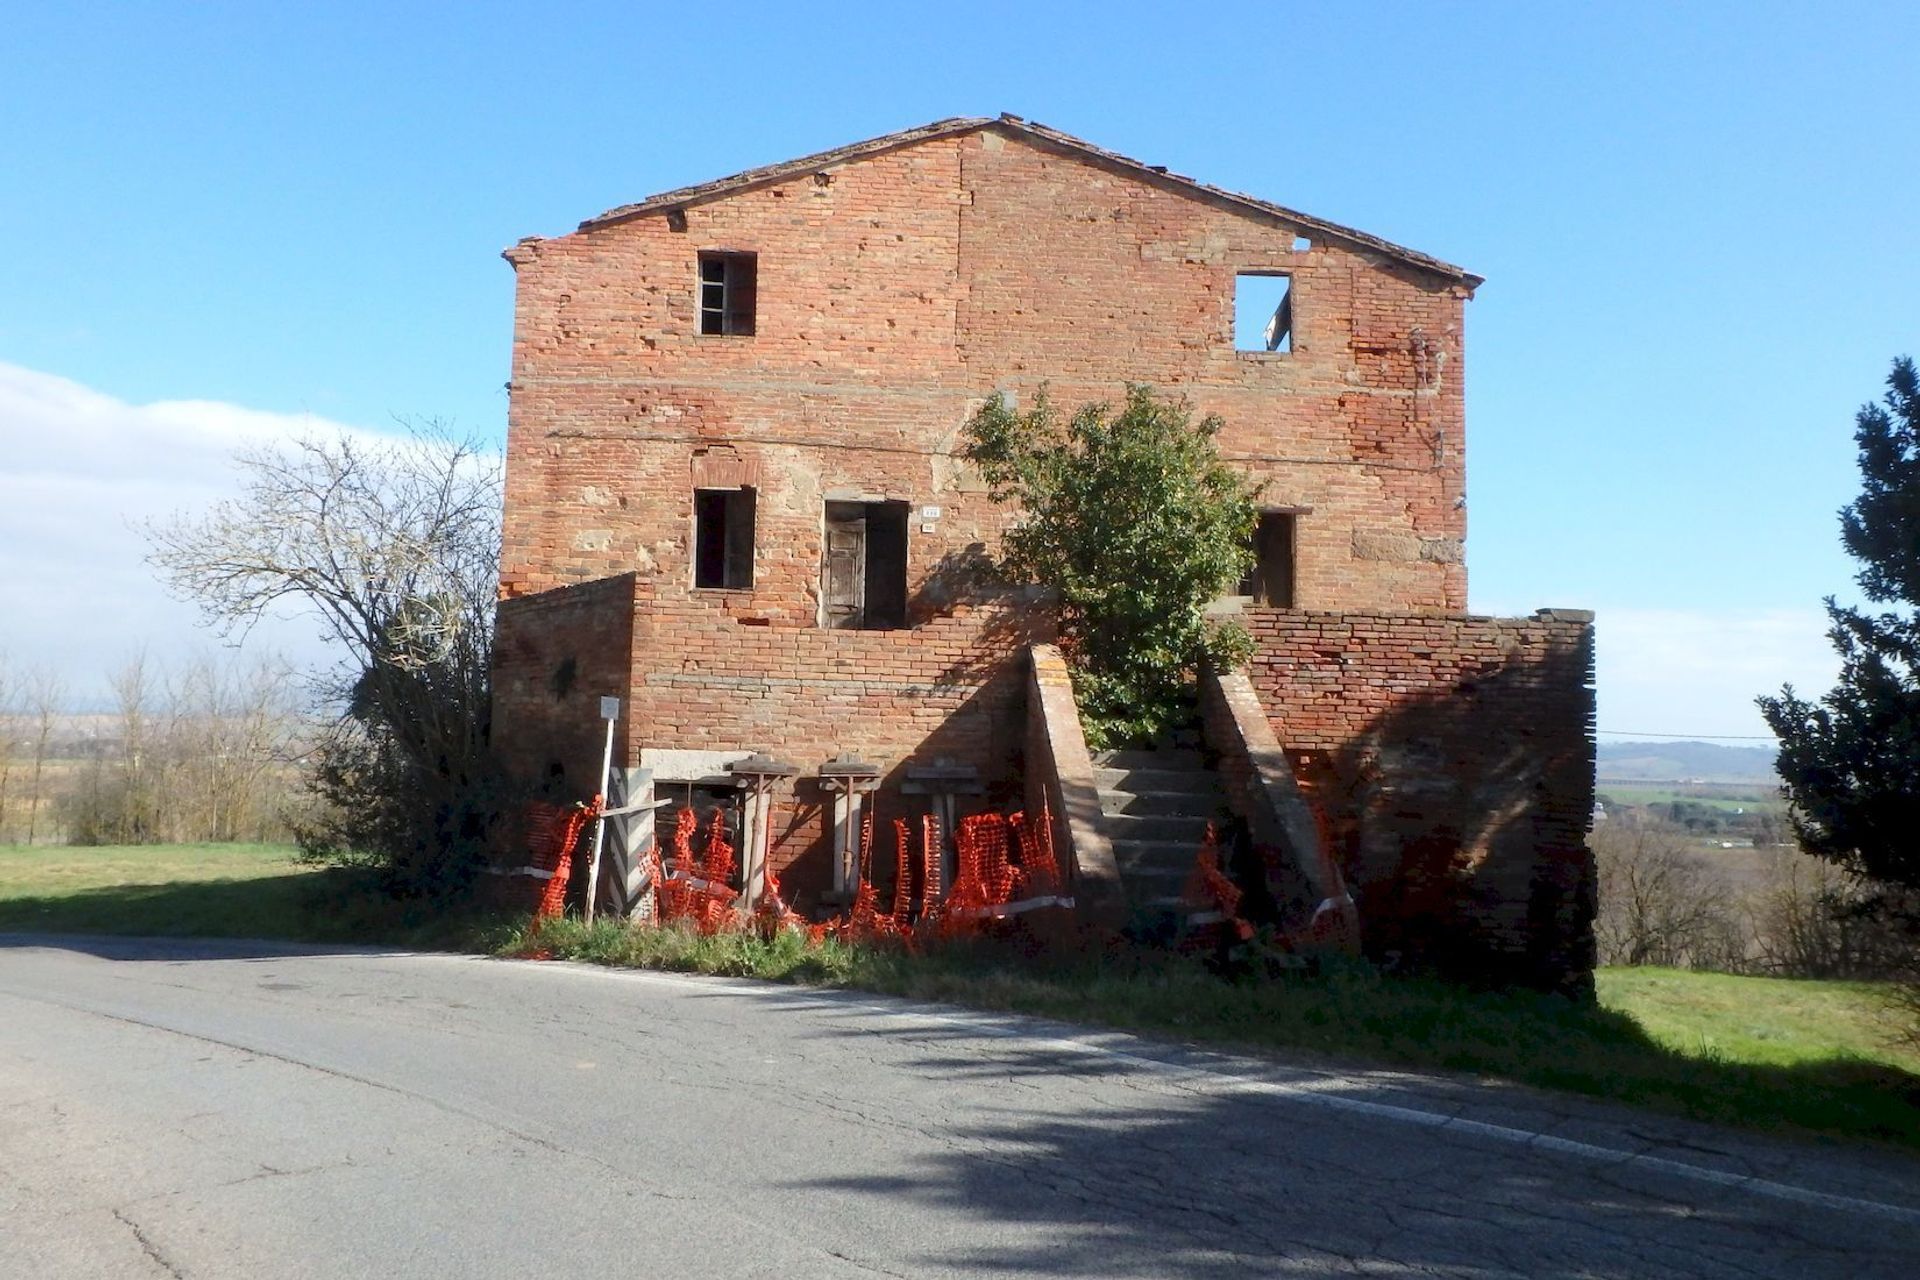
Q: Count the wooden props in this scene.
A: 3